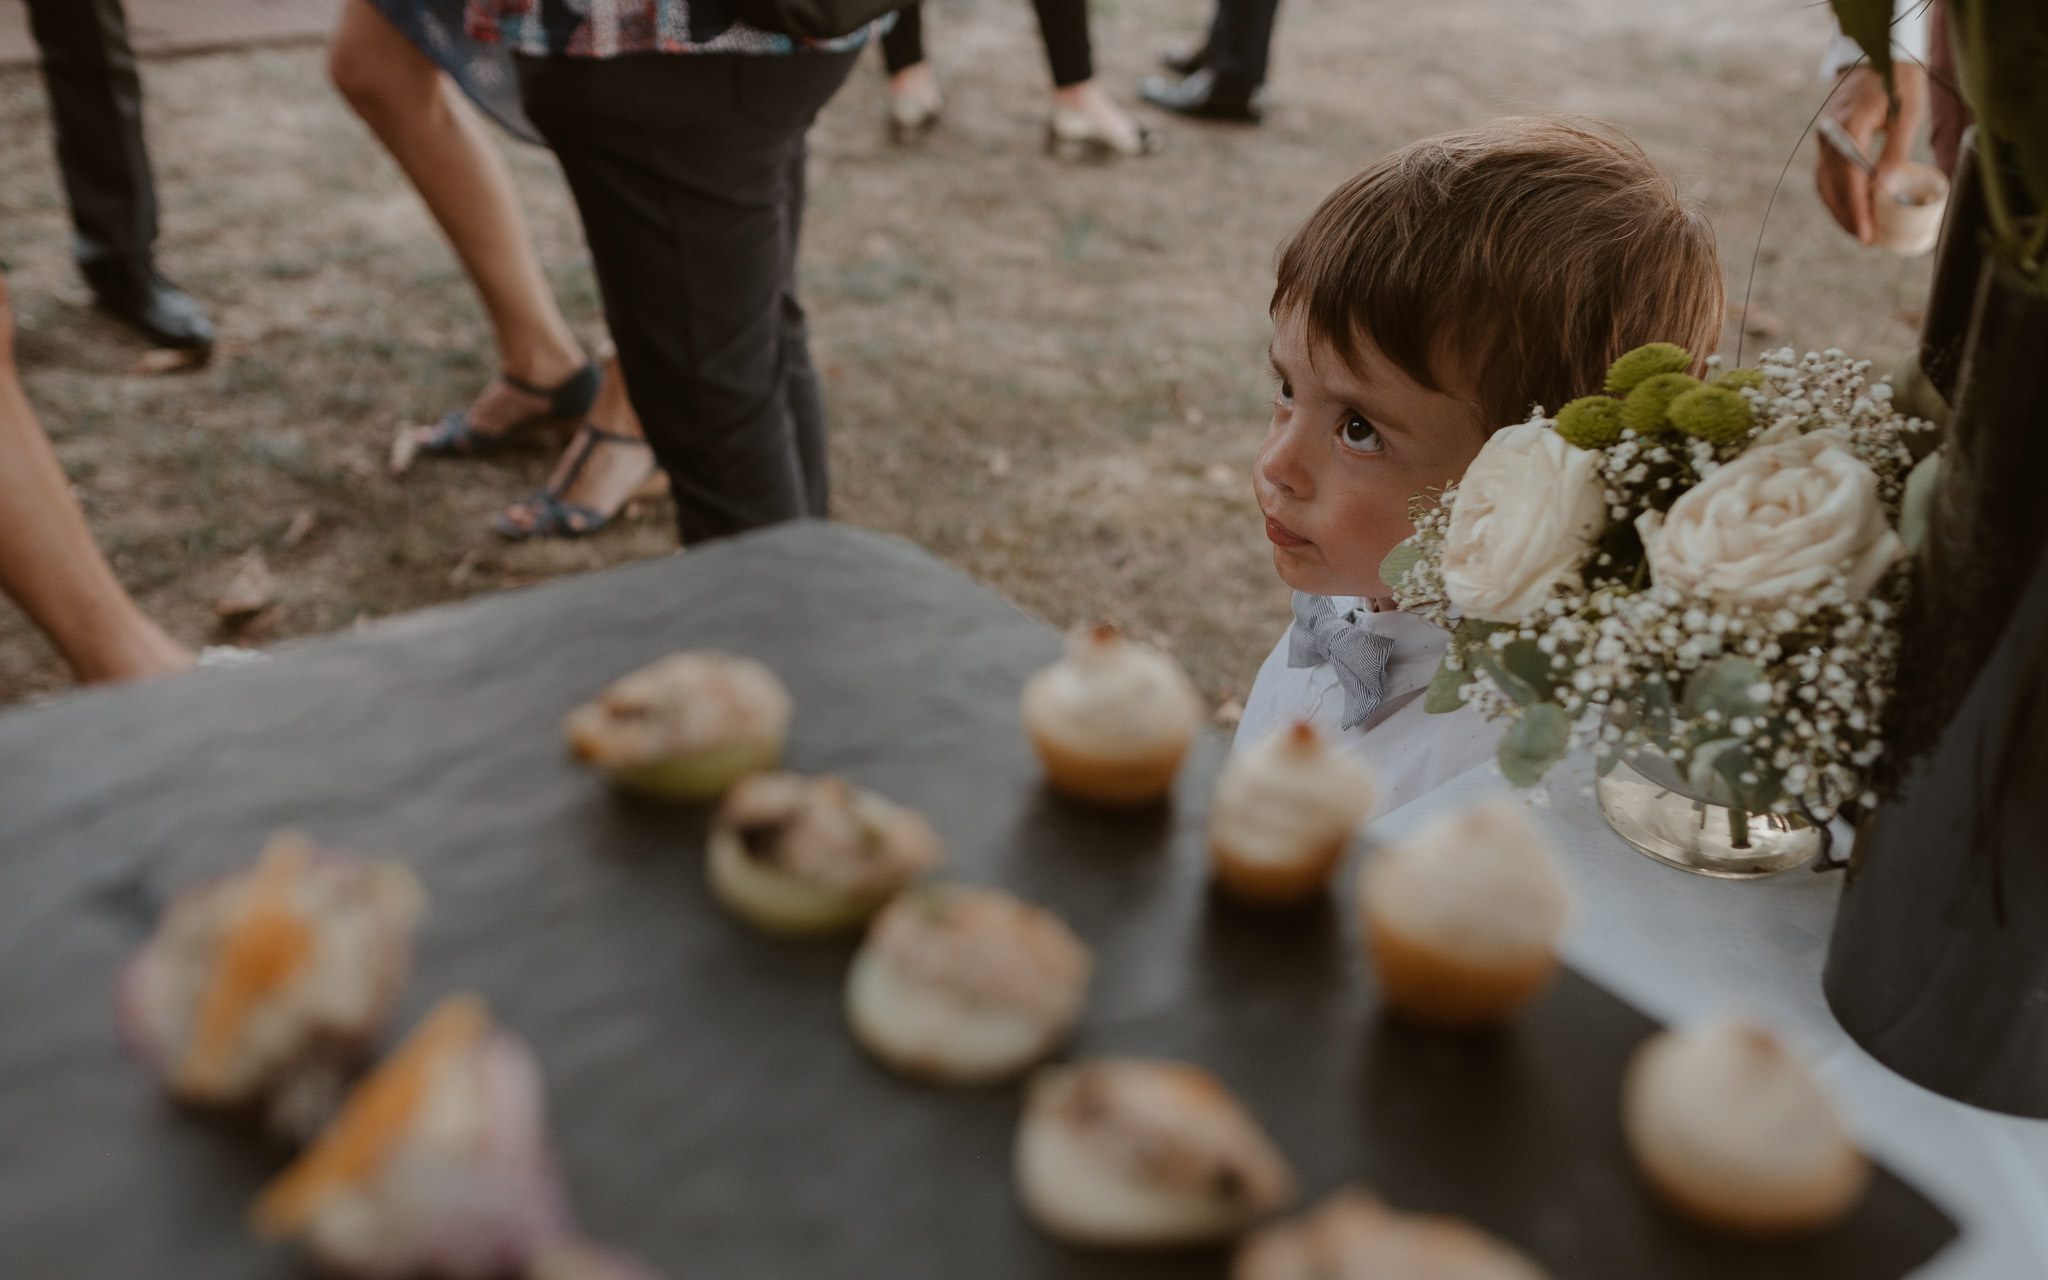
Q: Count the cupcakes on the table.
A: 4